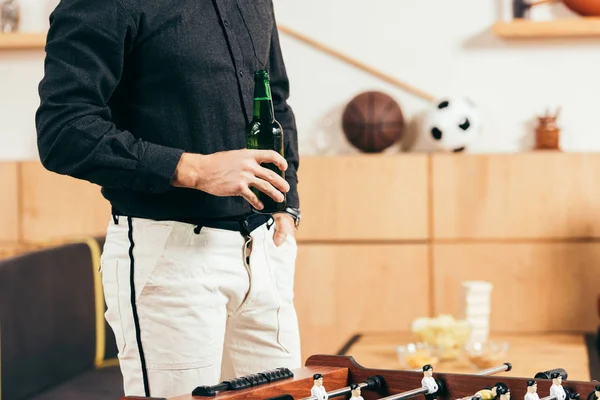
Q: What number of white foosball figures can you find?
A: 5